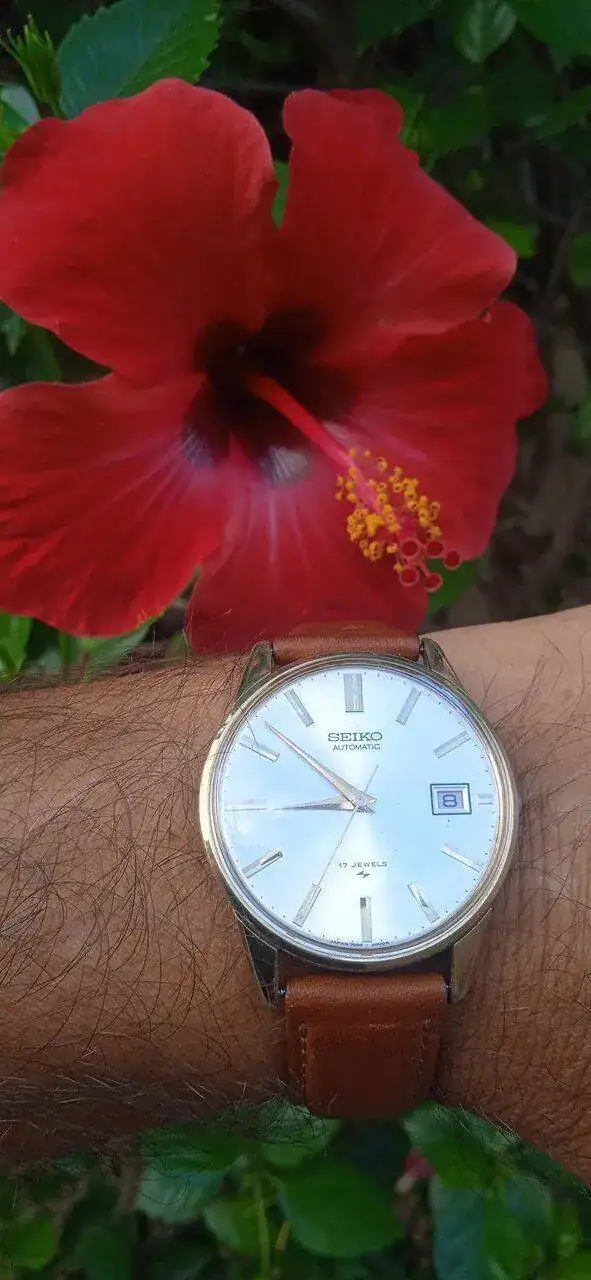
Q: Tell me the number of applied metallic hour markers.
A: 12